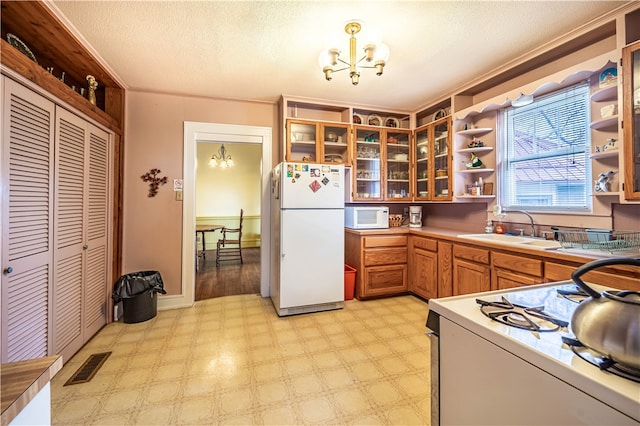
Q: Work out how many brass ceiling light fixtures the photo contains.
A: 1